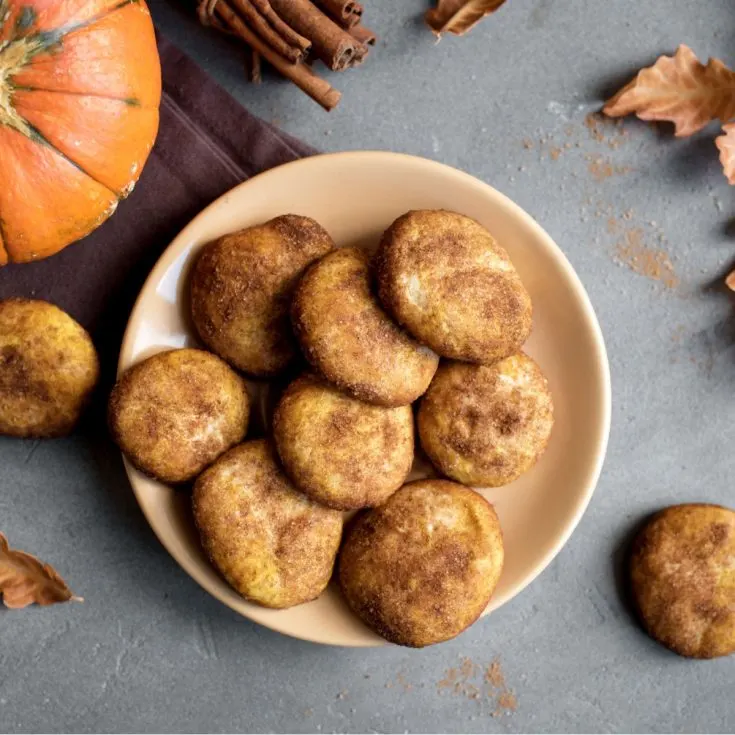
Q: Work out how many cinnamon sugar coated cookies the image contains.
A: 10